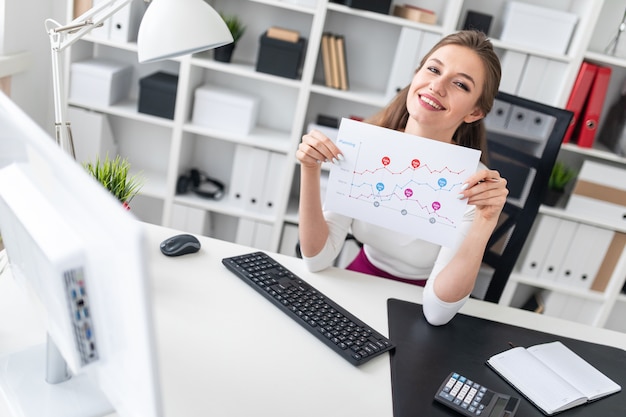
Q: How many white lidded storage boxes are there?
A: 3